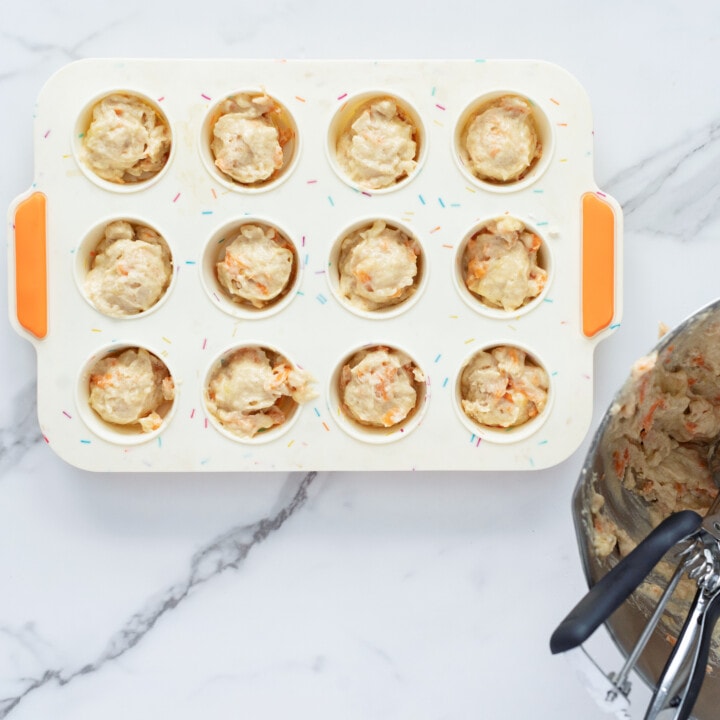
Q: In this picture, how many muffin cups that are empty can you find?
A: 0